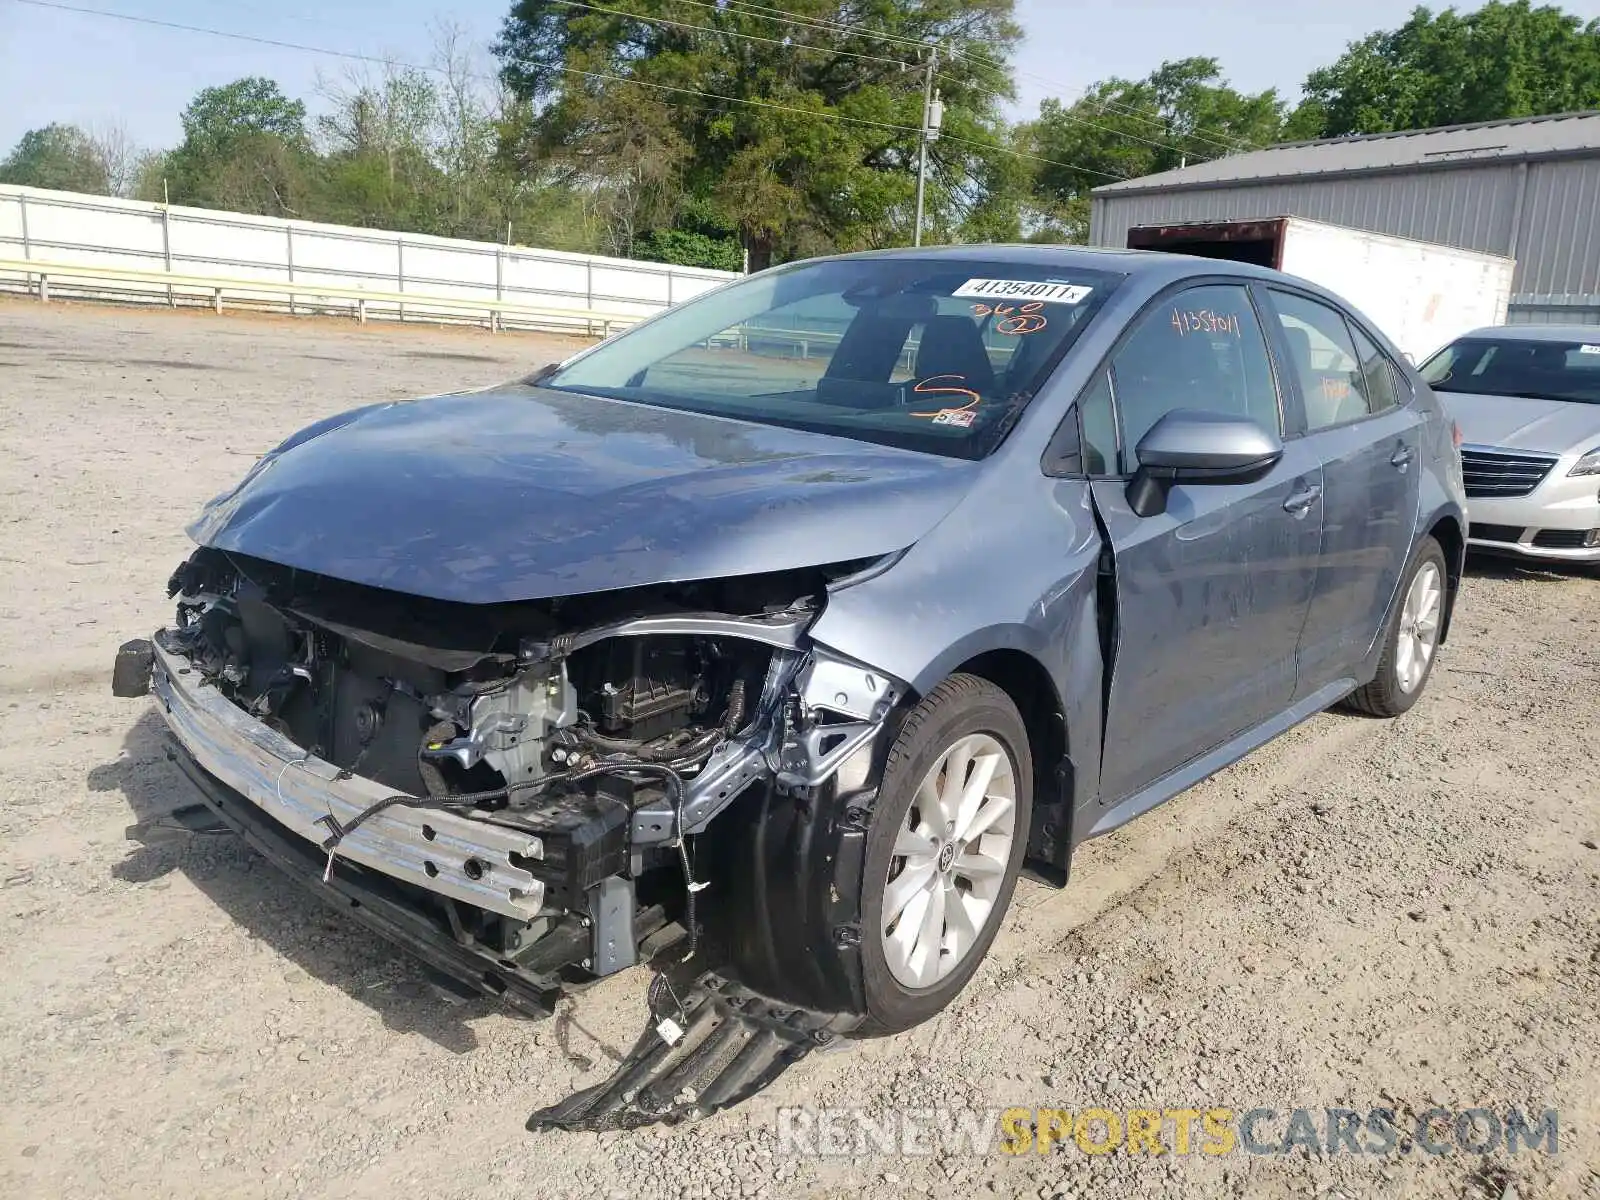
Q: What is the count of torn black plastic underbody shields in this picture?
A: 1